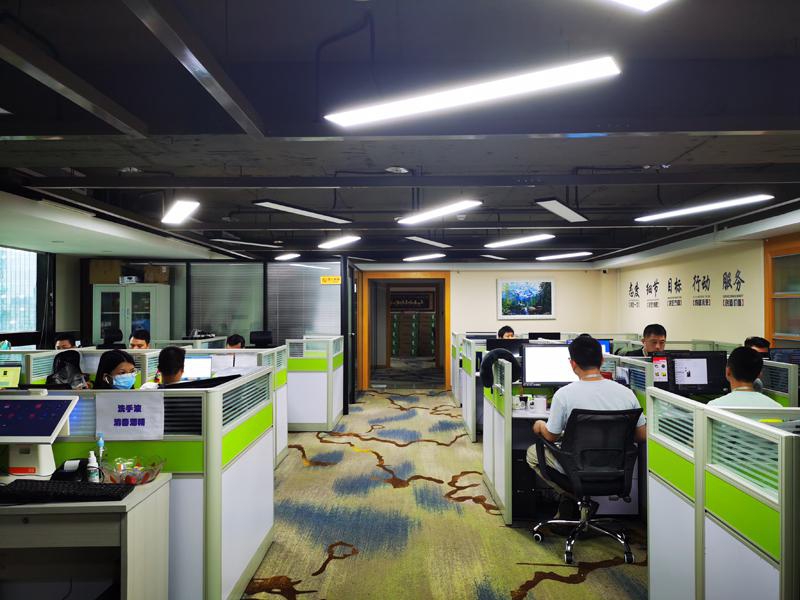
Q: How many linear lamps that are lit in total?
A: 10